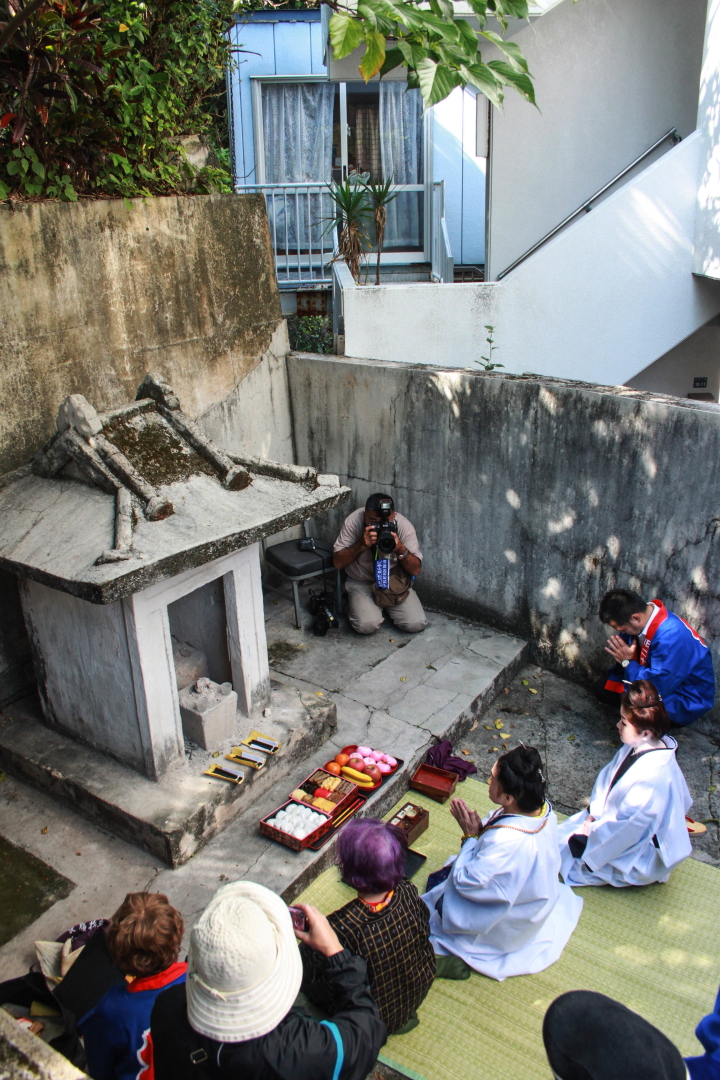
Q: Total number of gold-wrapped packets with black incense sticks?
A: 3